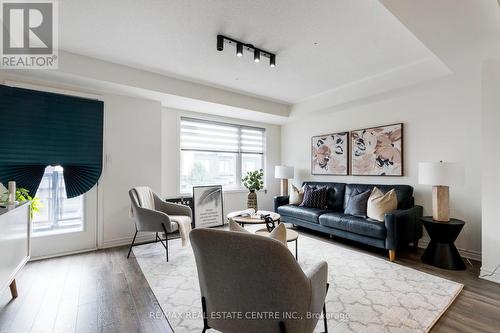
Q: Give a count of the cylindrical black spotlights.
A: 4